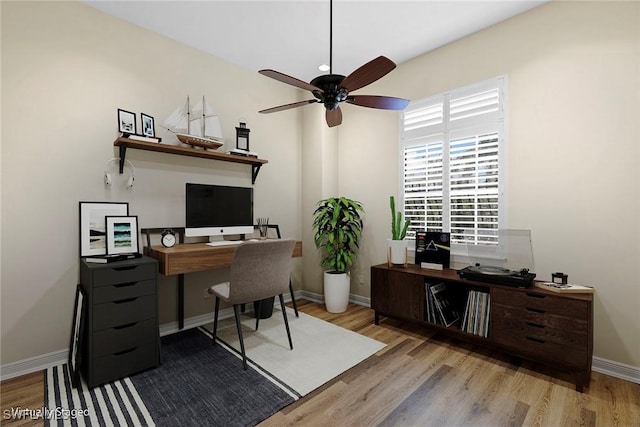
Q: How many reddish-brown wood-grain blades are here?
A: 5